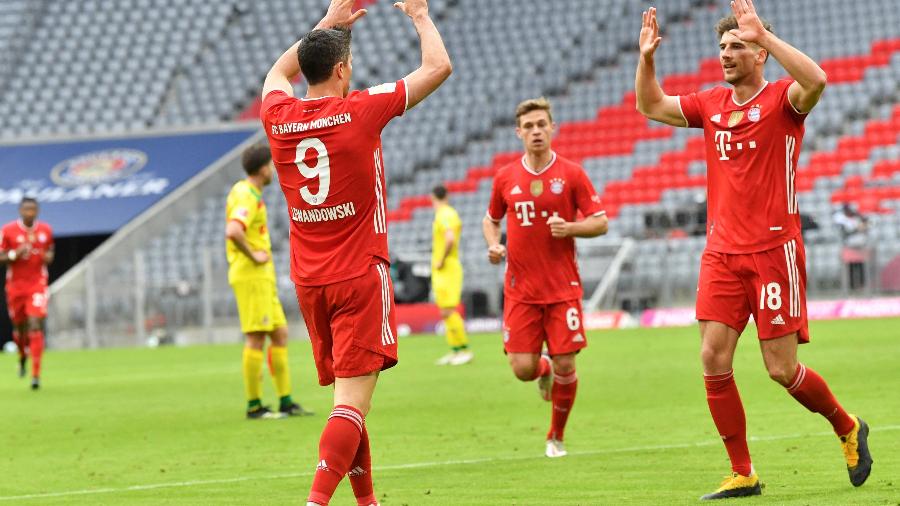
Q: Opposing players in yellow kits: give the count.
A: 2